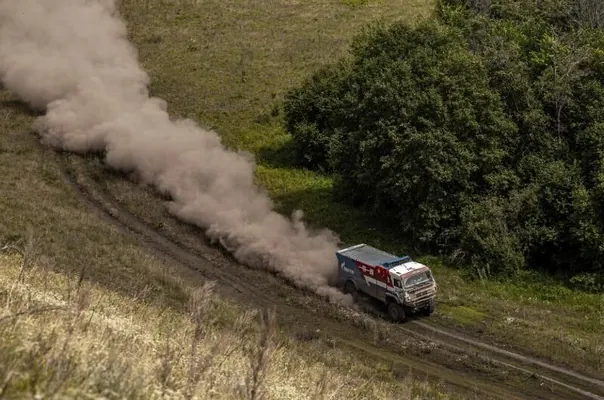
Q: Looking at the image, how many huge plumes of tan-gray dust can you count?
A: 1